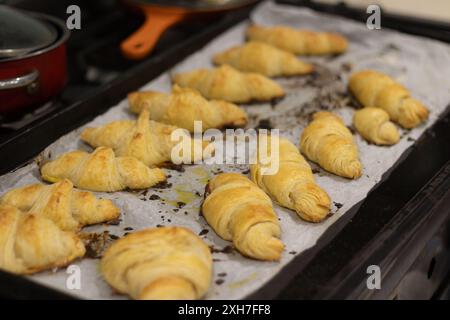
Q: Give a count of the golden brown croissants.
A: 14